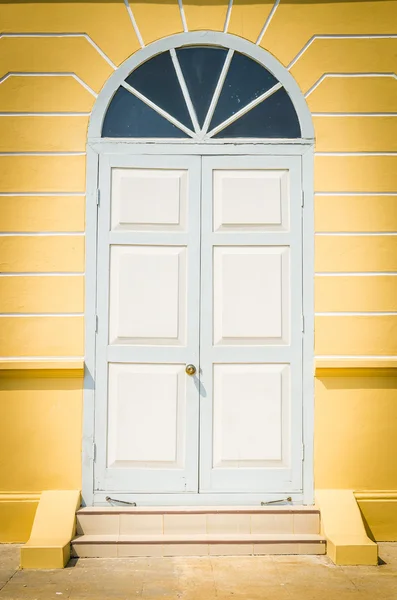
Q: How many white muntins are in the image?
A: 4